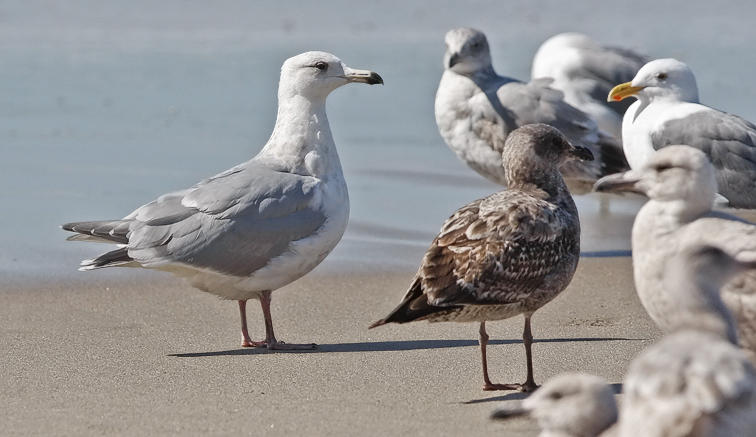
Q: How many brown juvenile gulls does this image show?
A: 1